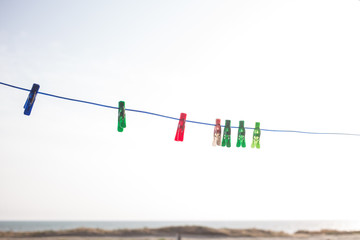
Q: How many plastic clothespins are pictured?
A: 7